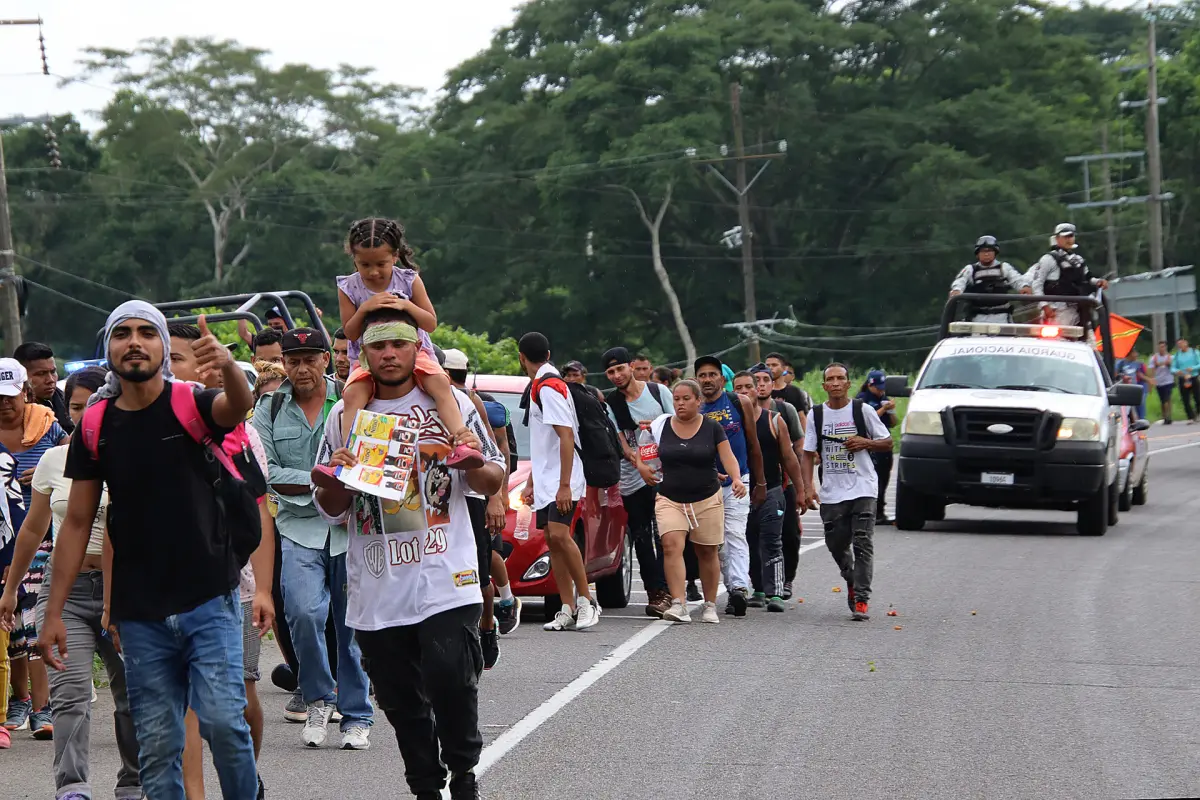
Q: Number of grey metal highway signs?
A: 1